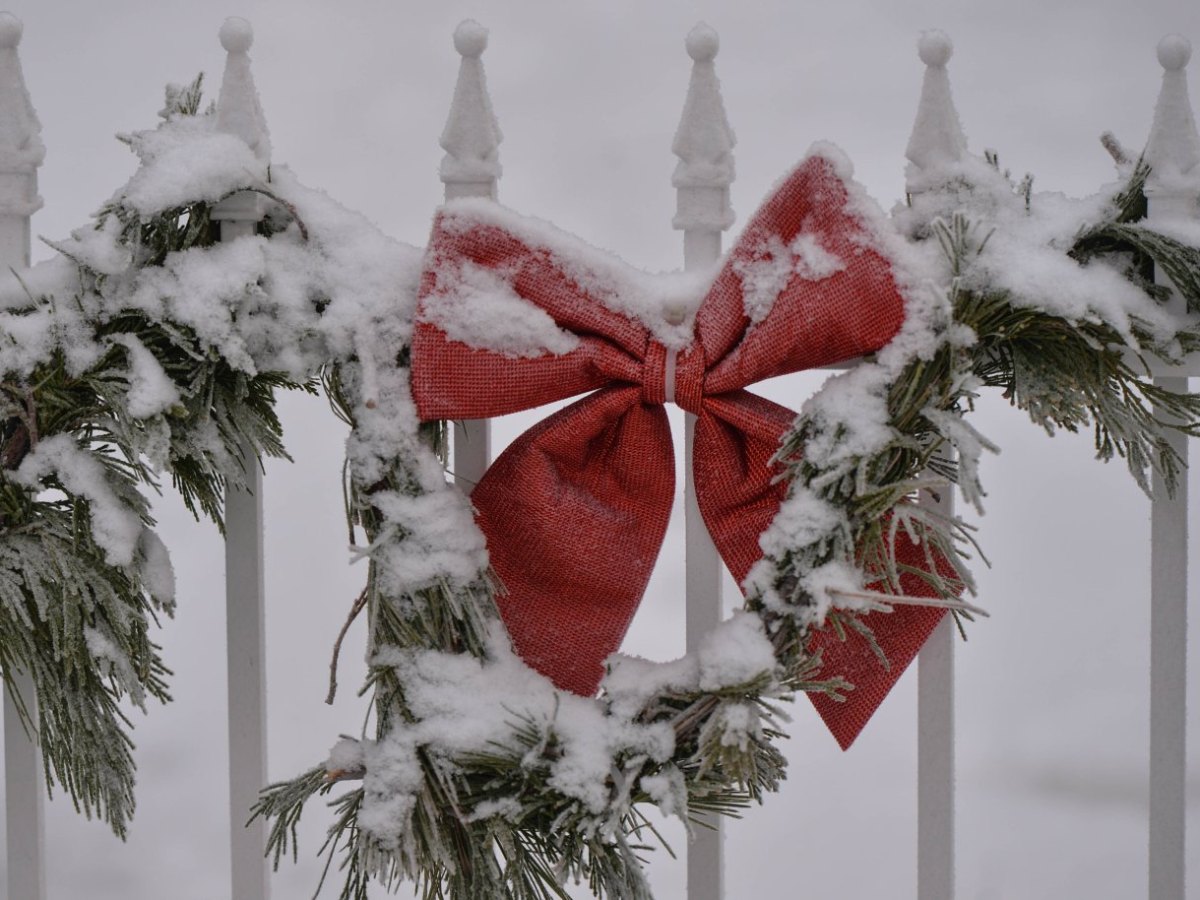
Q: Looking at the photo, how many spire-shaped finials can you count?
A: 6